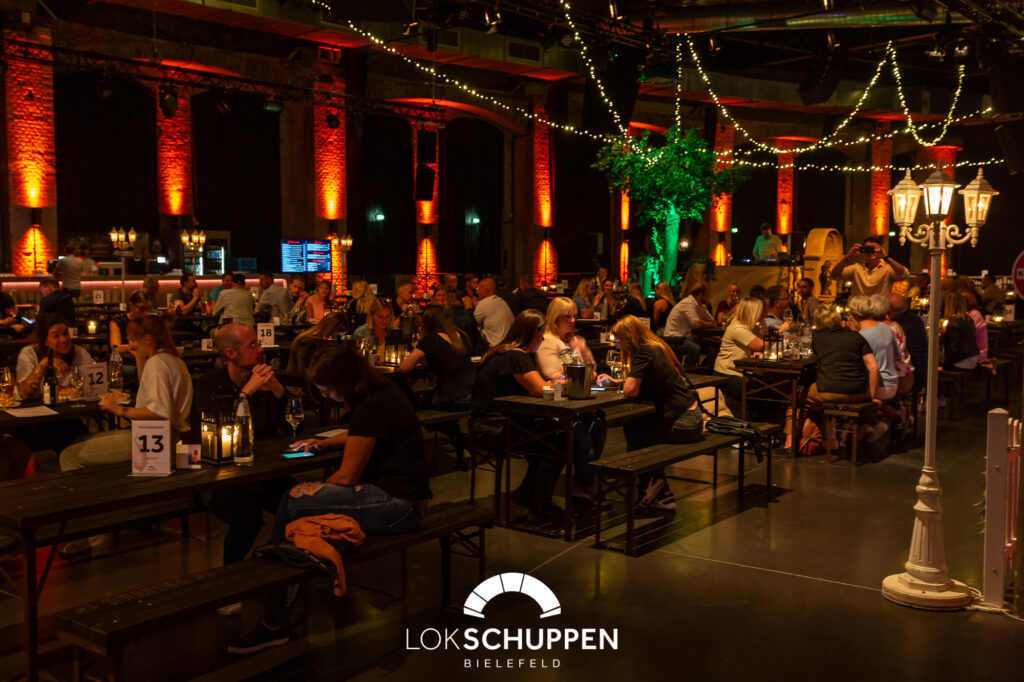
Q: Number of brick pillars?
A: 10